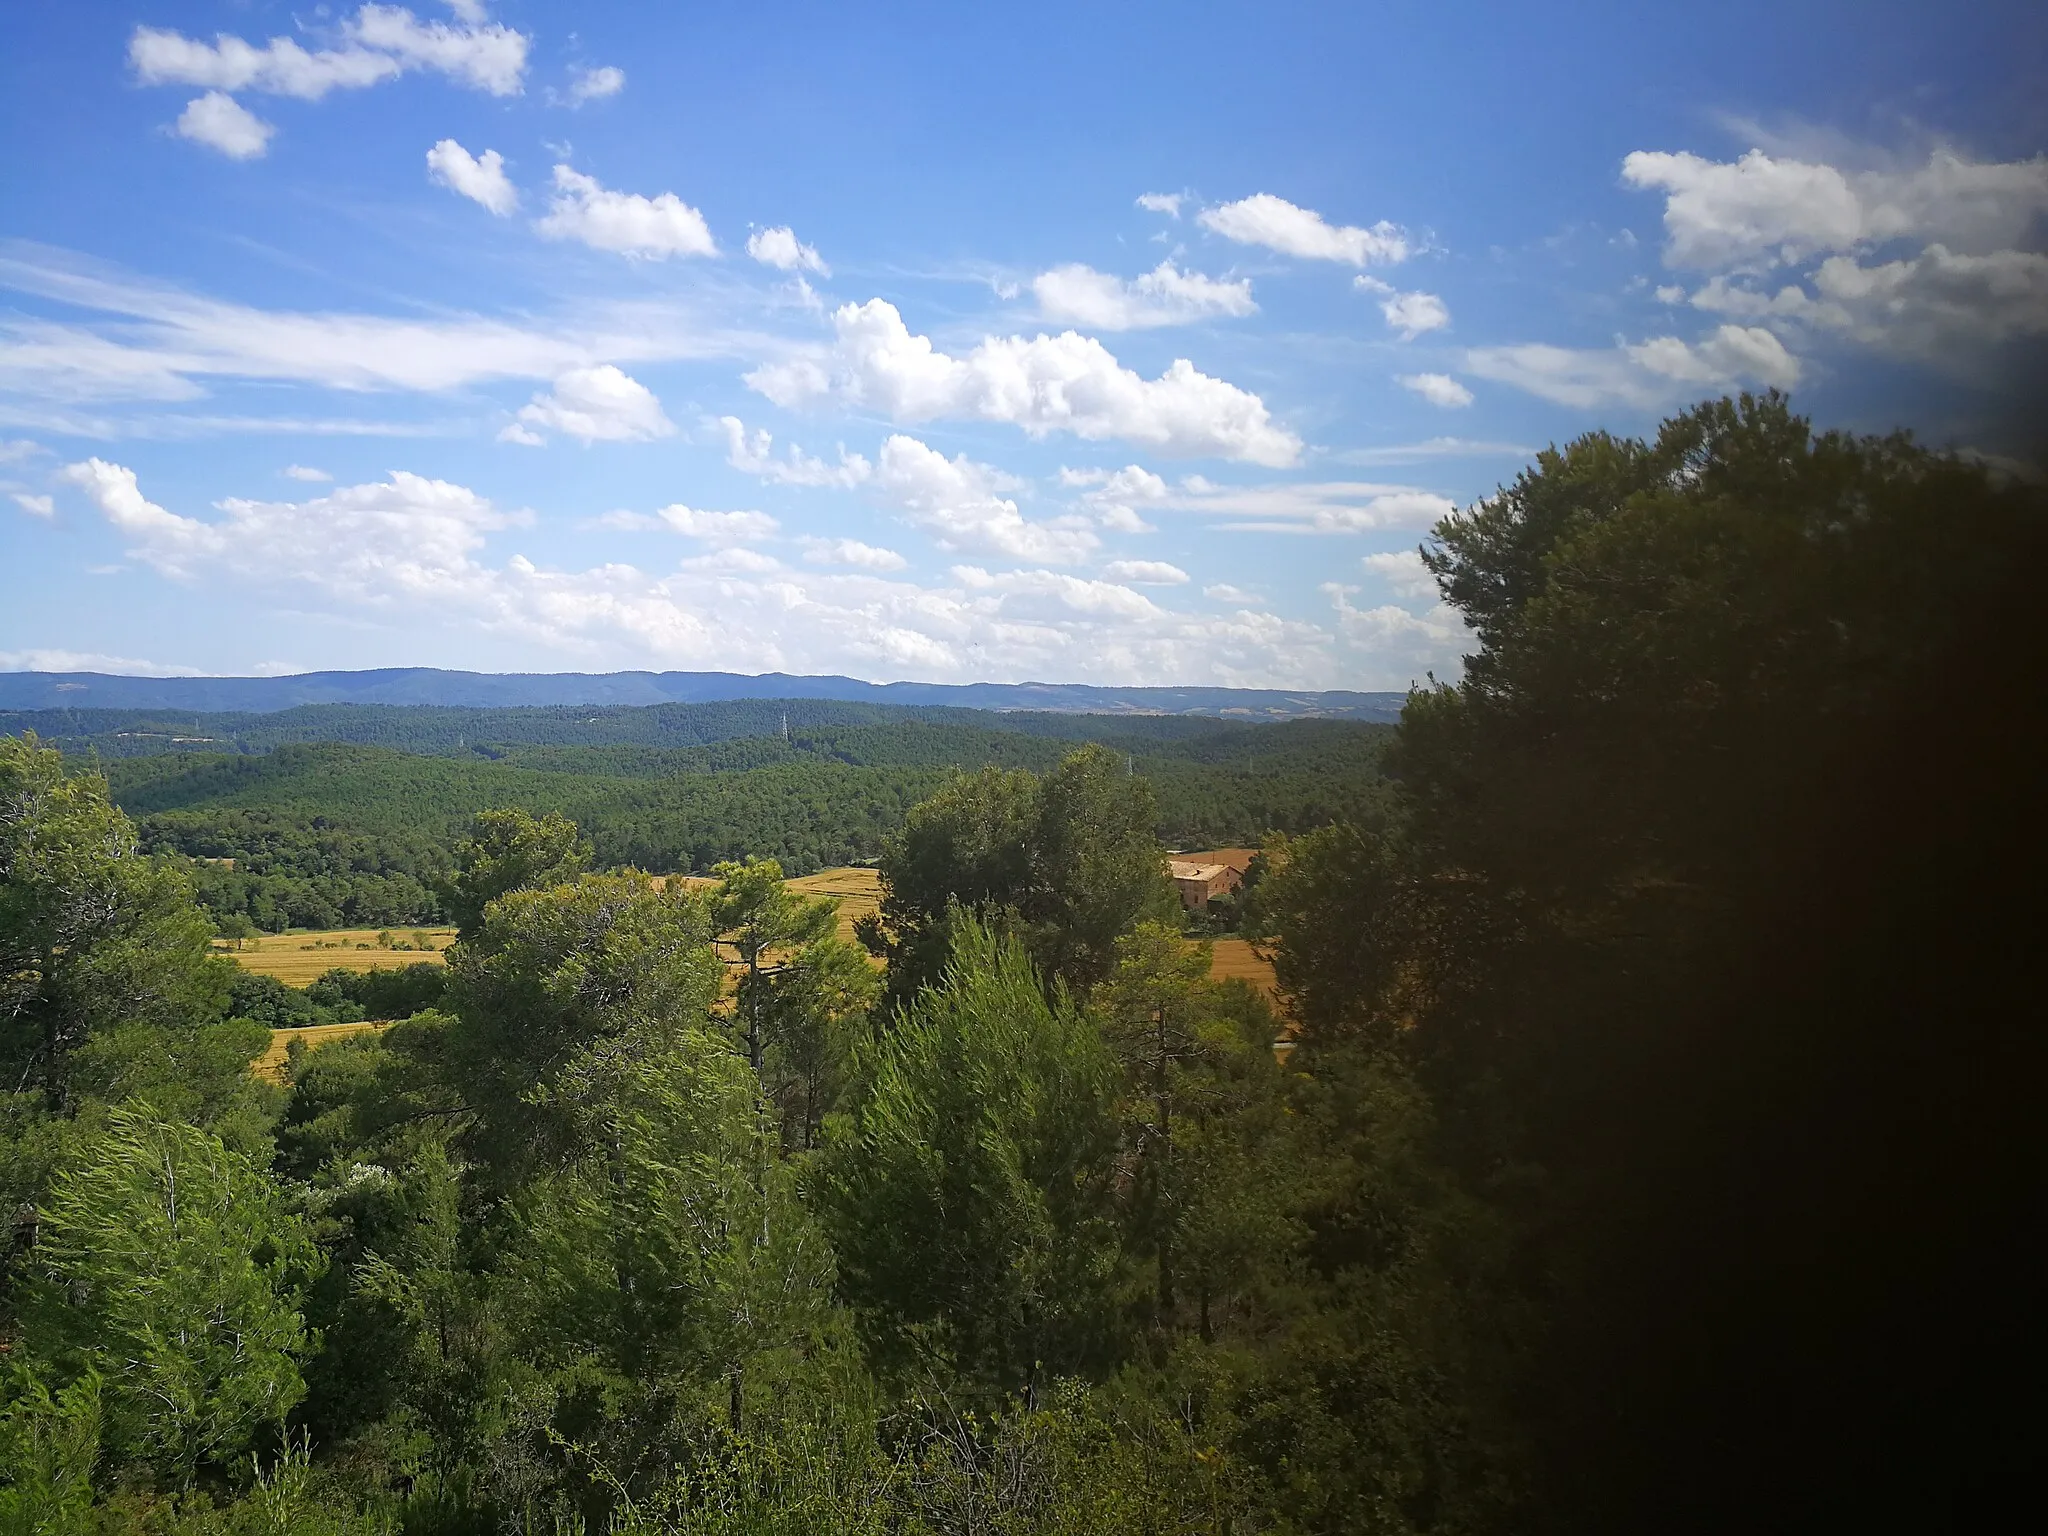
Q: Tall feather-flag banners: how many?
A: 0